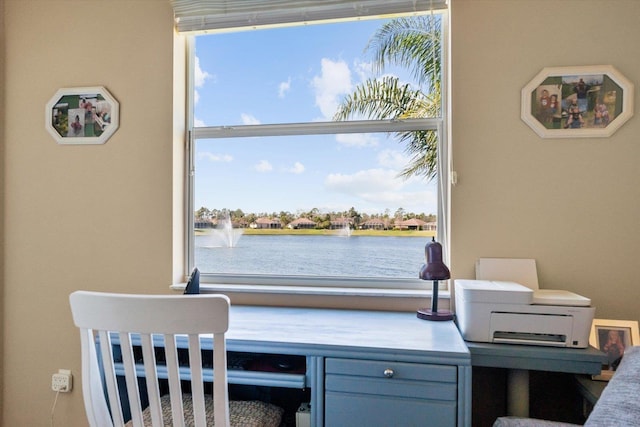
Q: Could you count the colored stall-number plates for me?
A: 0